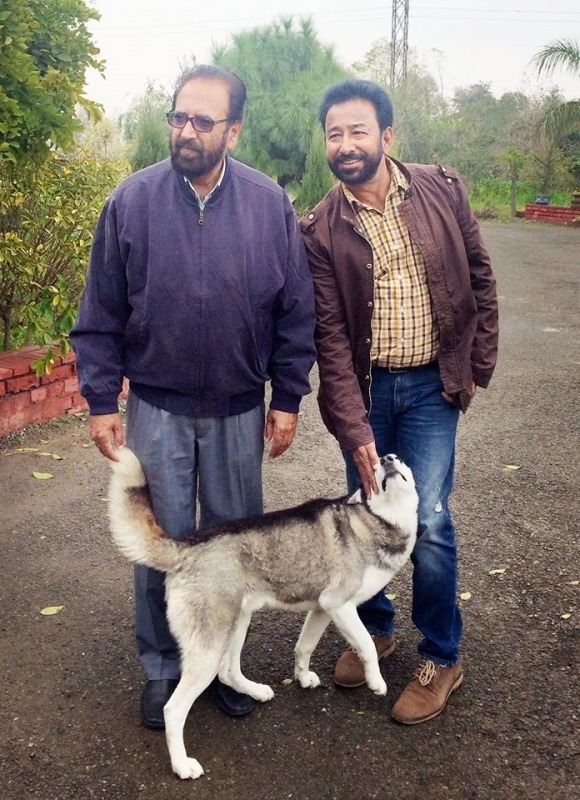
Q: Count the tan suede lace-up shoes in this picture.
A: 2